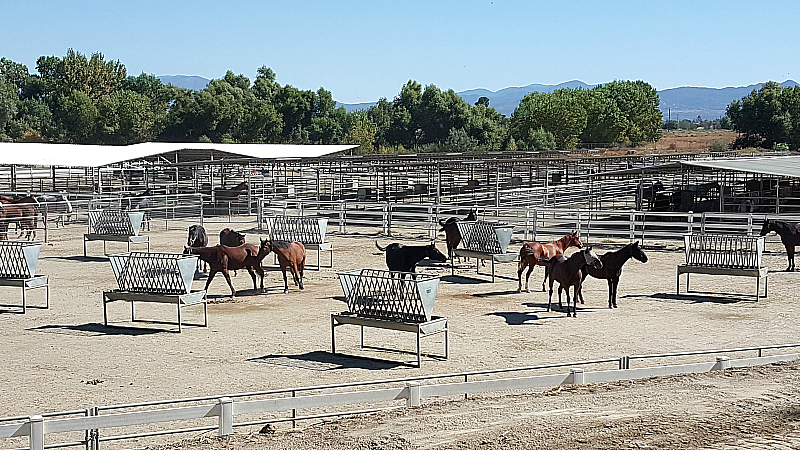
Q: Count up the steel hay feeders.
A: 7